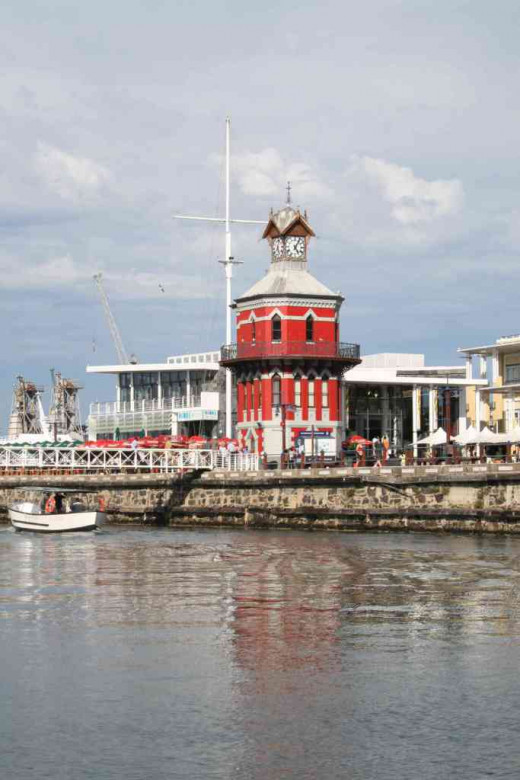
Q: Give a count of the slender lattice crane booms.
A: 1